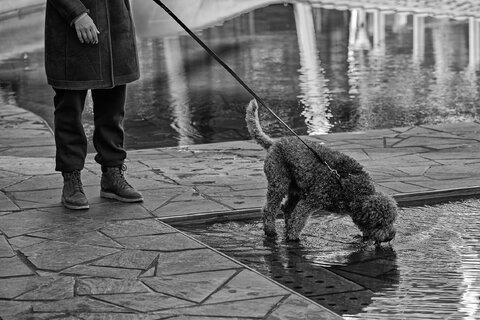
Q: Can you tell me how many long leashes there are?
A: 1